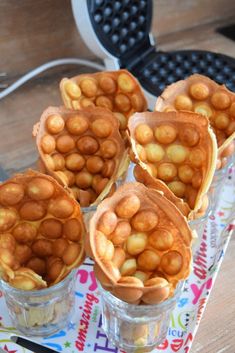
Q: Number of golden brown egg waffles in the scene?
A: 6